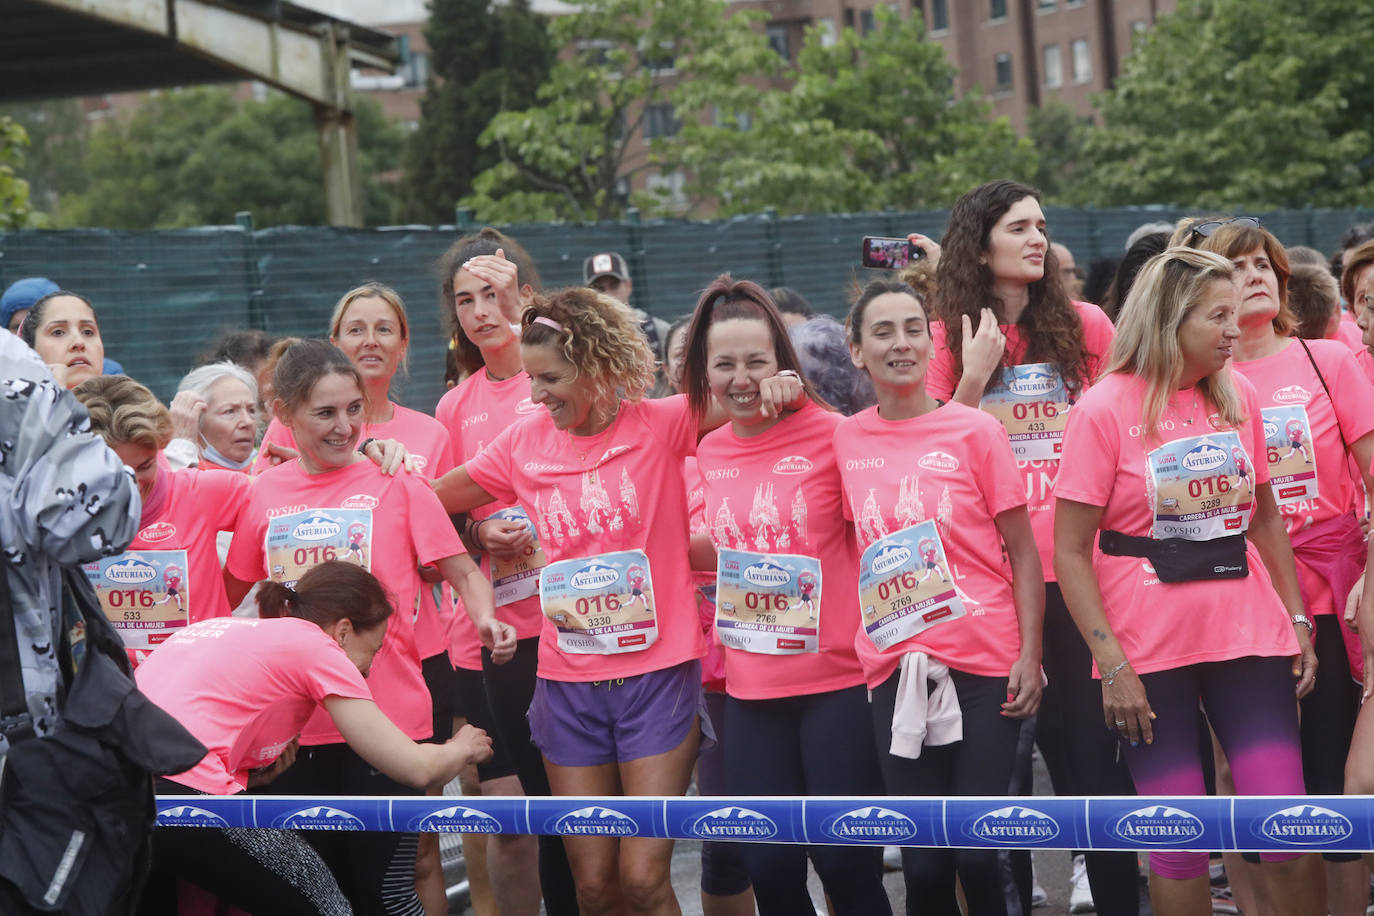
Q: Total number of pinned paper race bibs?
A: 9